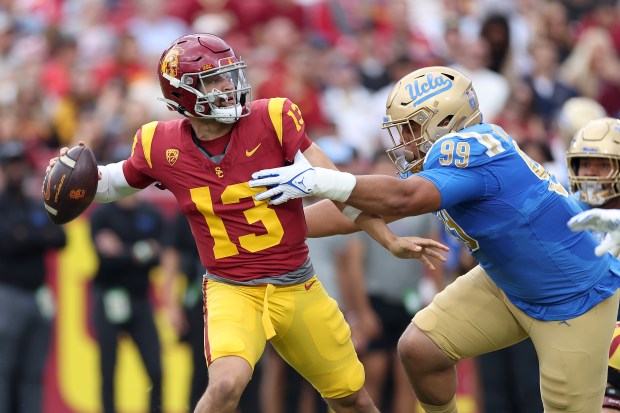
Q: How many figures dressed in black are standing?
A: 3